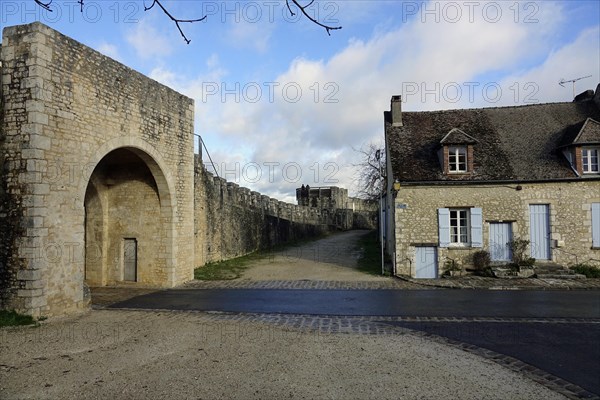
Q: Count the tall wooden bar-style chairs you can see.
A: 0